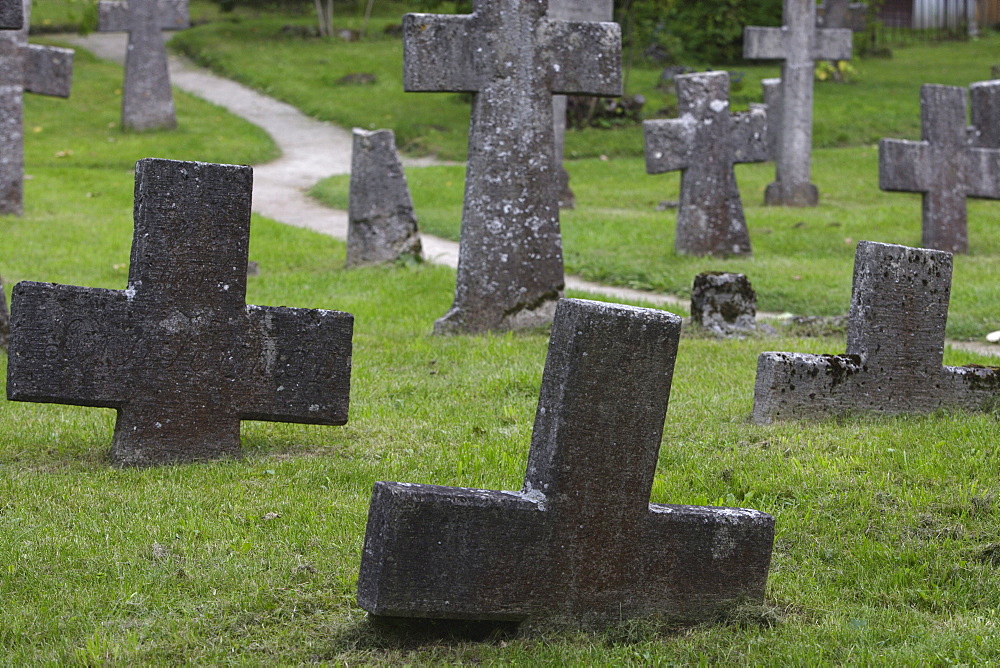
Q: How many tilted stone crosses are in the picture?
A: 3